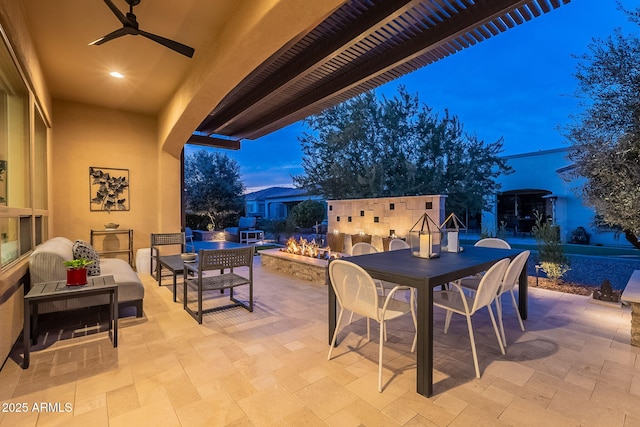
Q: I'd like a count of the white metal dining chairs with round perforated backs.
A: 6